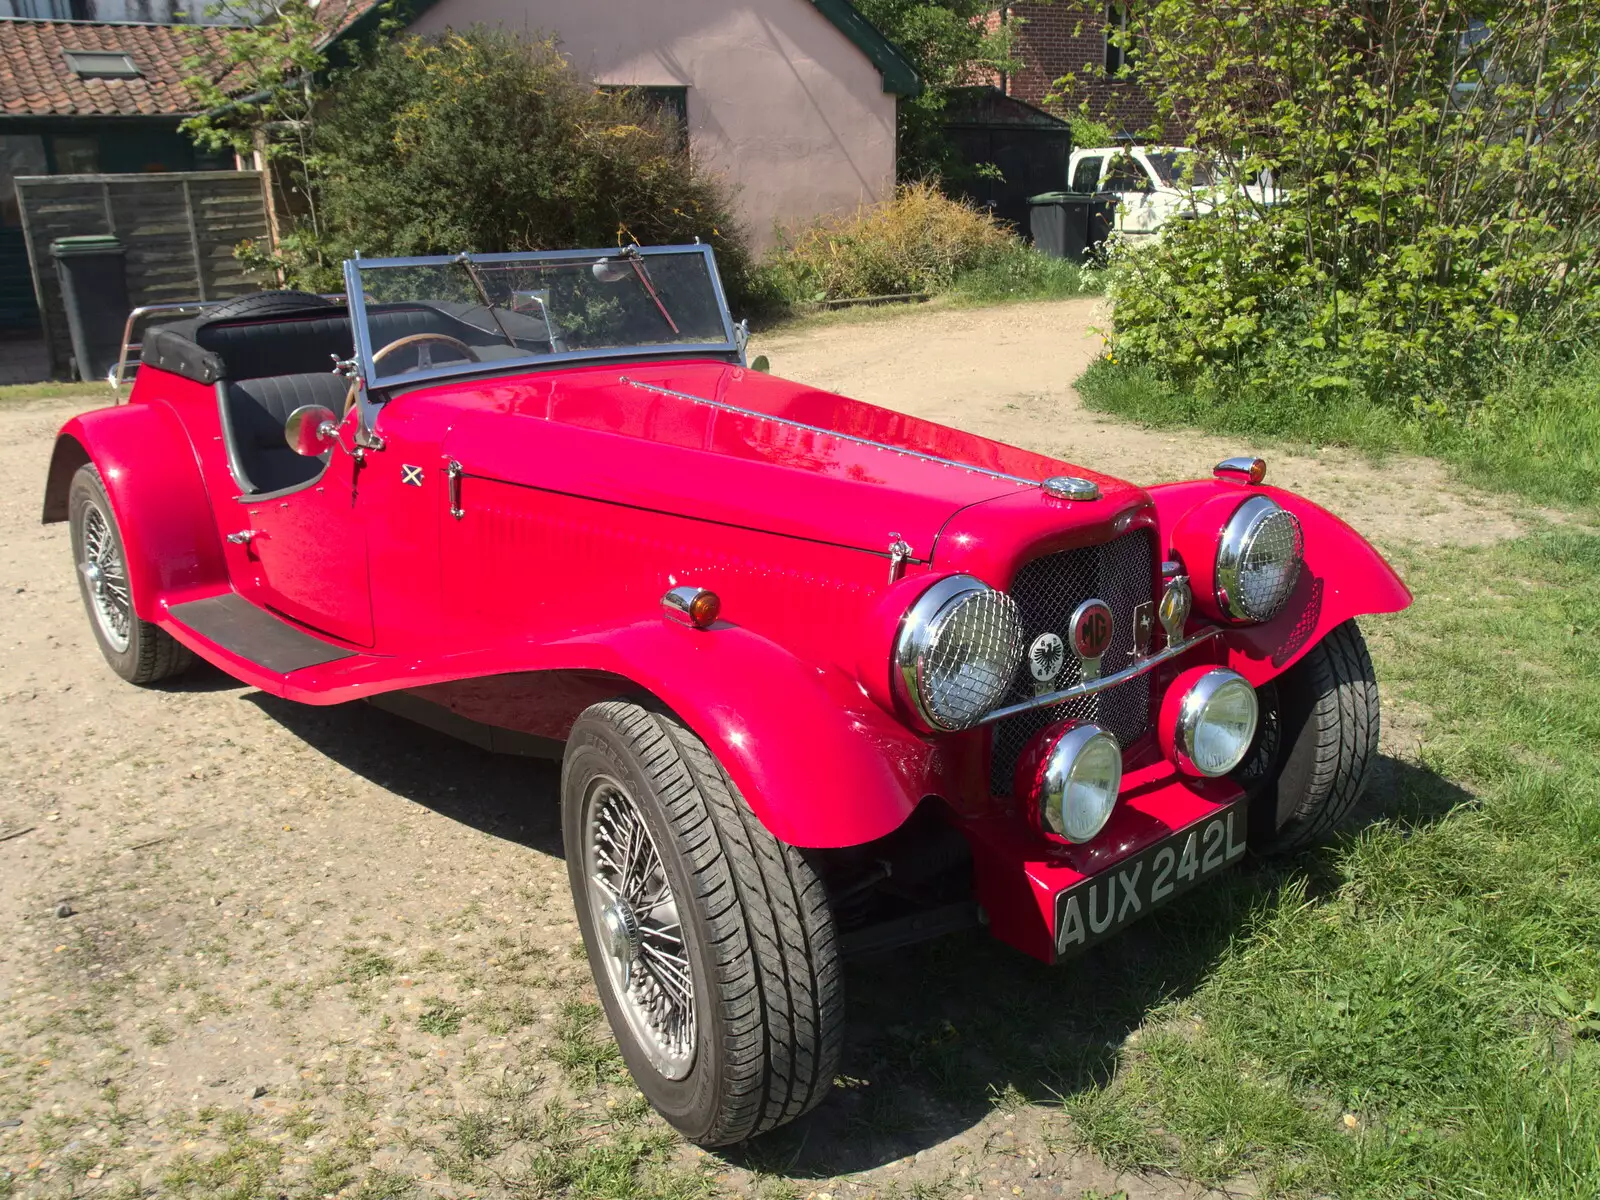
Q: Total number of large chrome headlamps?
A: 2